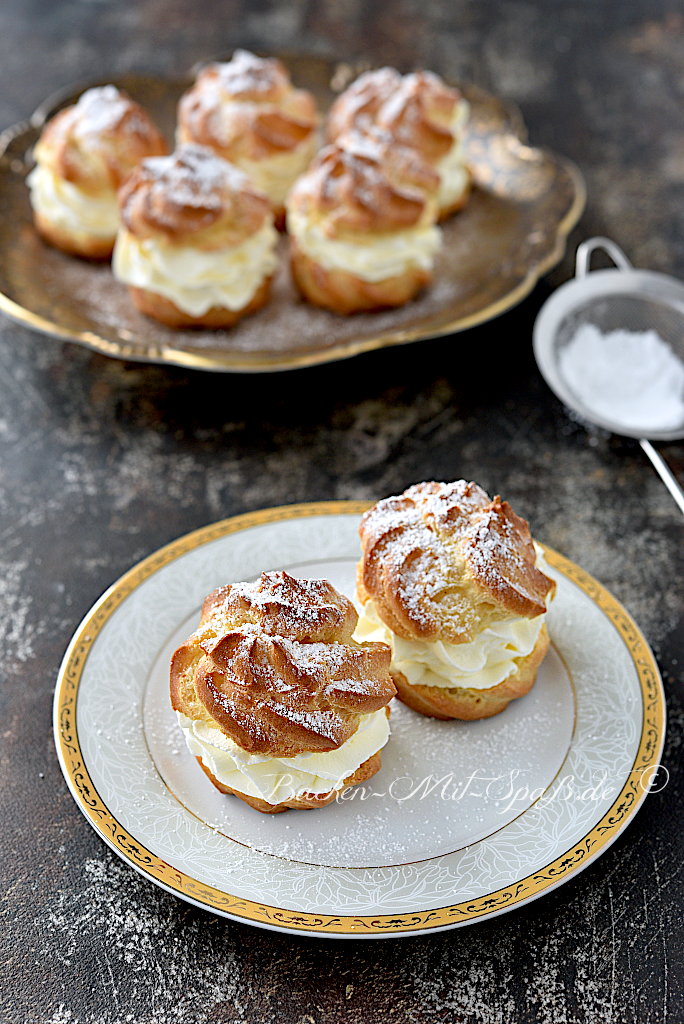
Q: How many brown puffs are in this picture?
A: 7